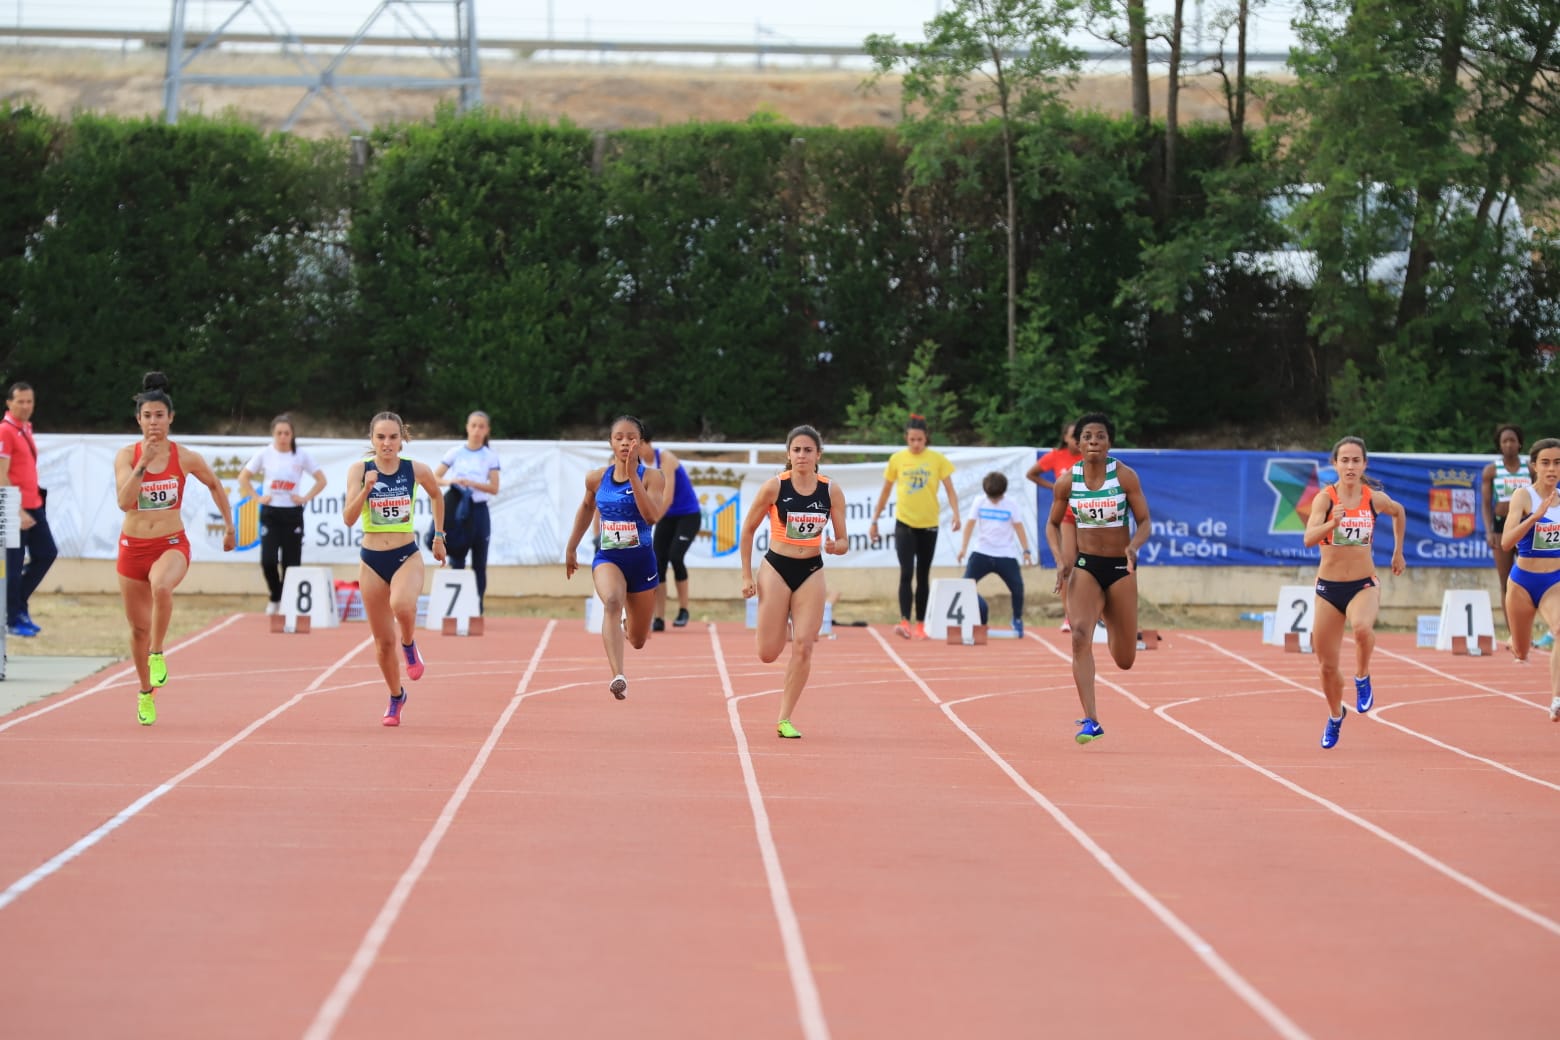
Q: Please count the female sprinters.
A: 7